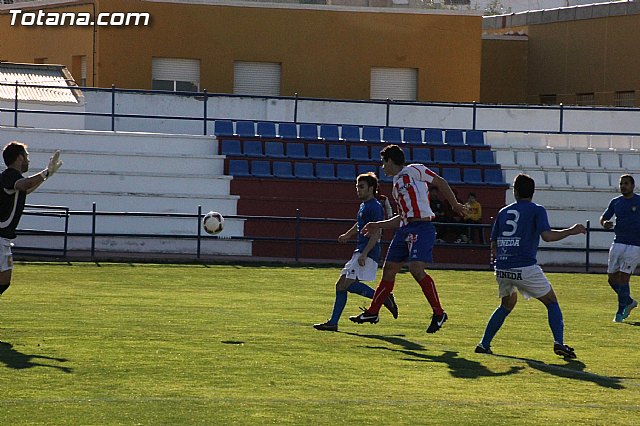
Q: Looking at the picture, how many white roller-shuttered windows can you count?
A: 3